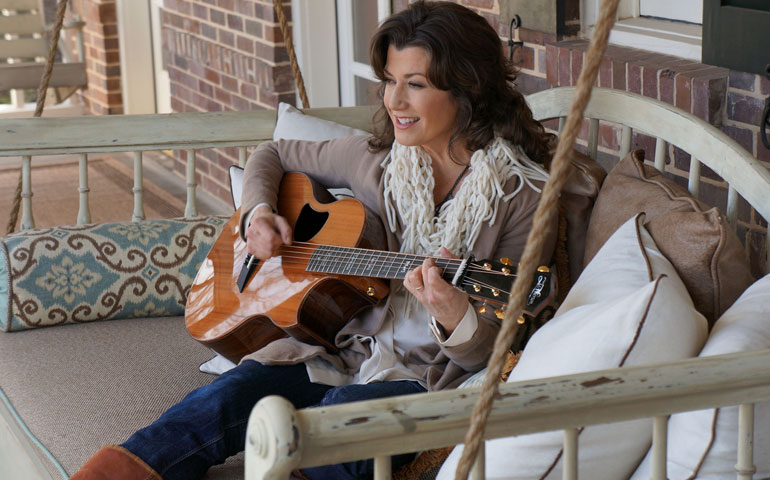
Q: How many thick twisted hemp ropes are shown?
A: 3